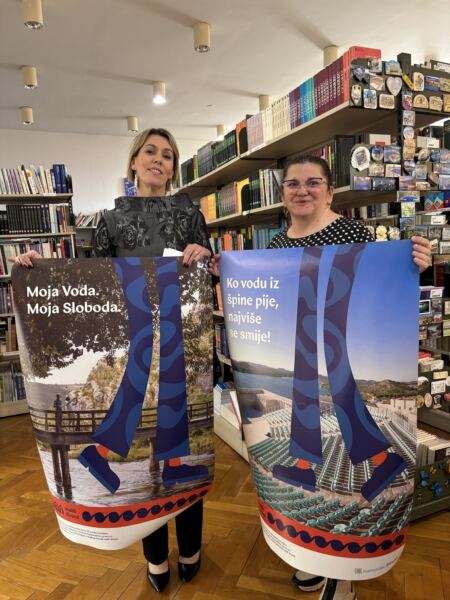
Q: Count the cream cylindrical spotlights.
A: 9